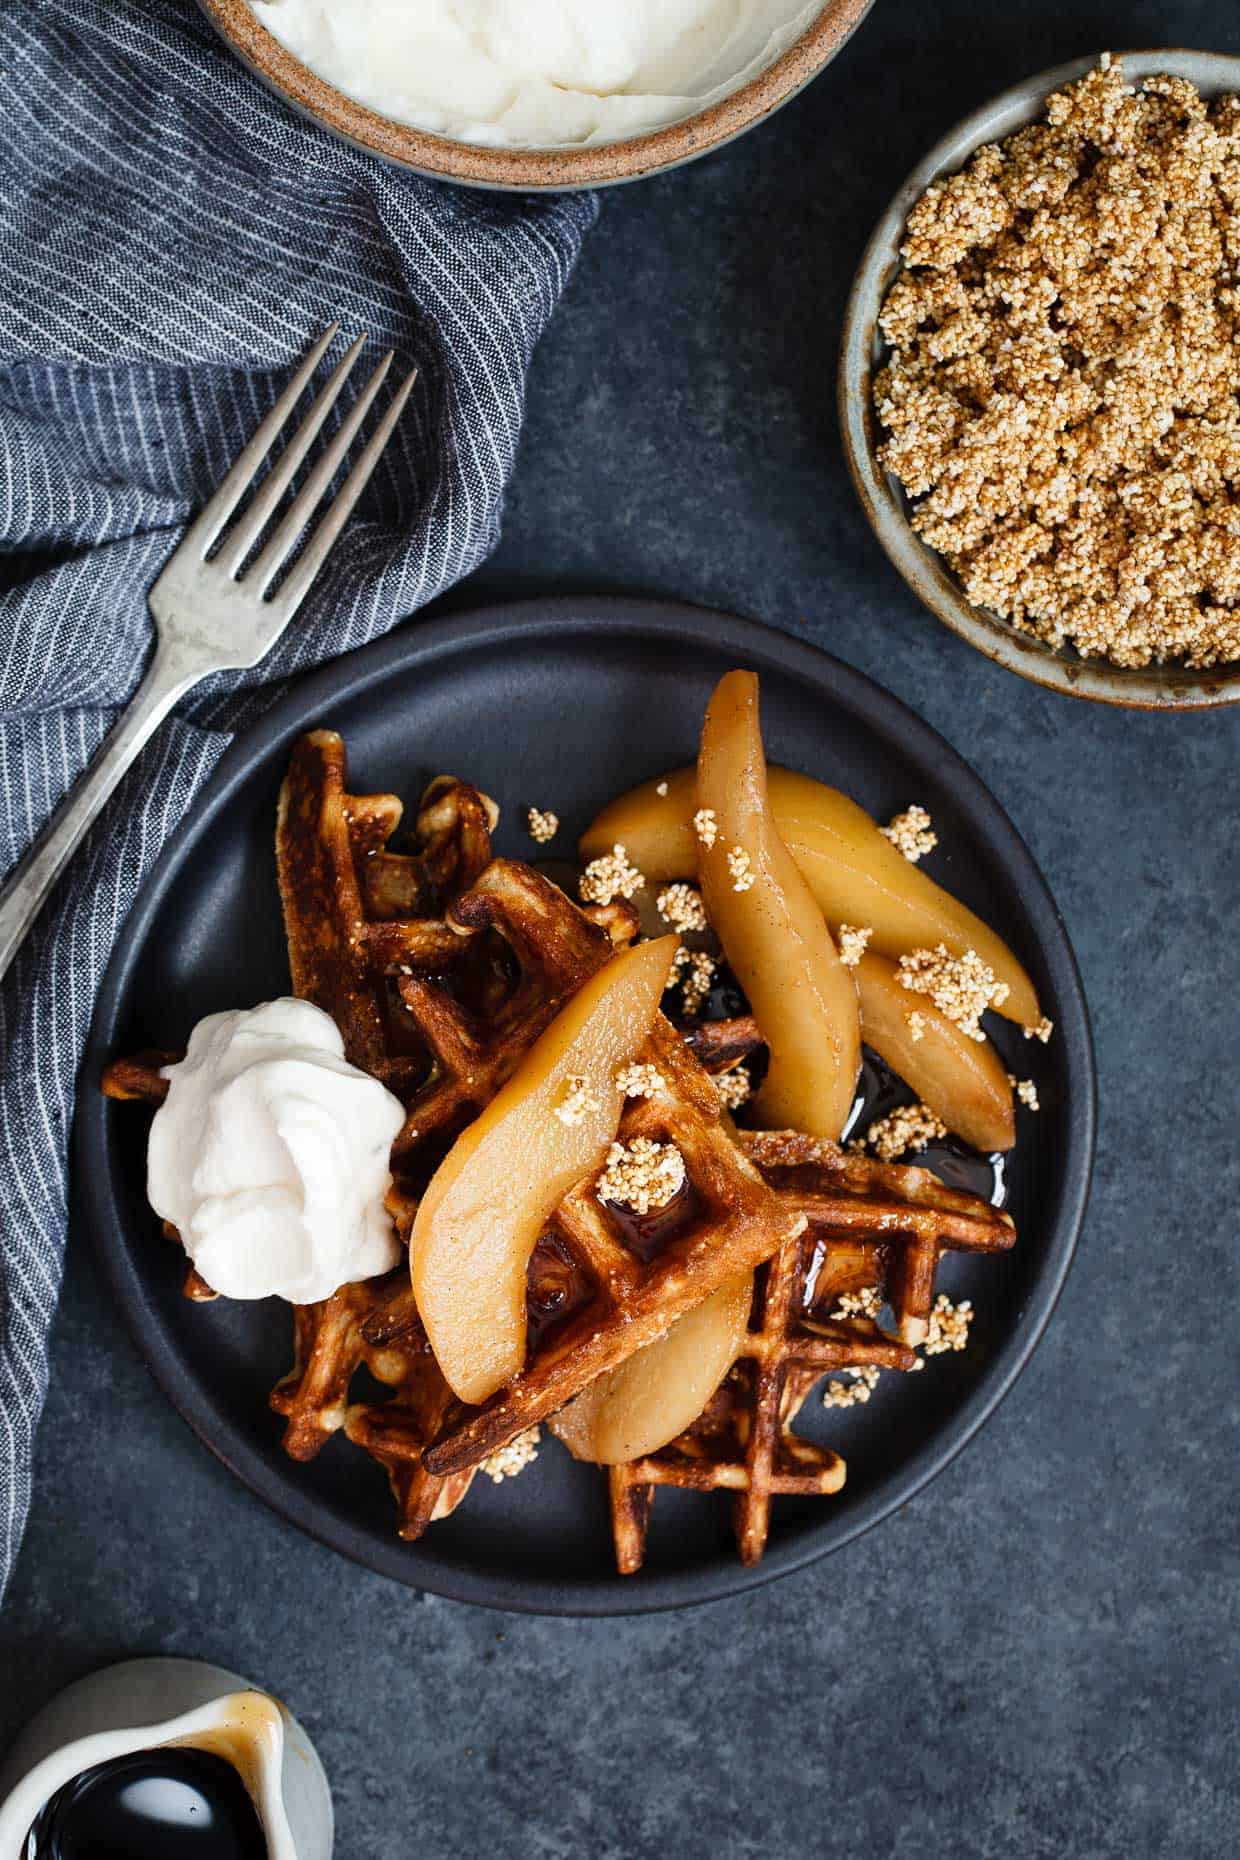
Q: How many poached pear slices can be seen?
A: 5